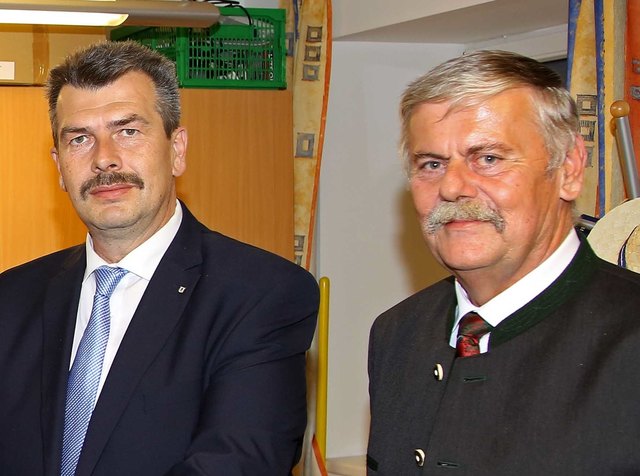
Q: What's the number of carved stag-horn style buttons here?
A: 2